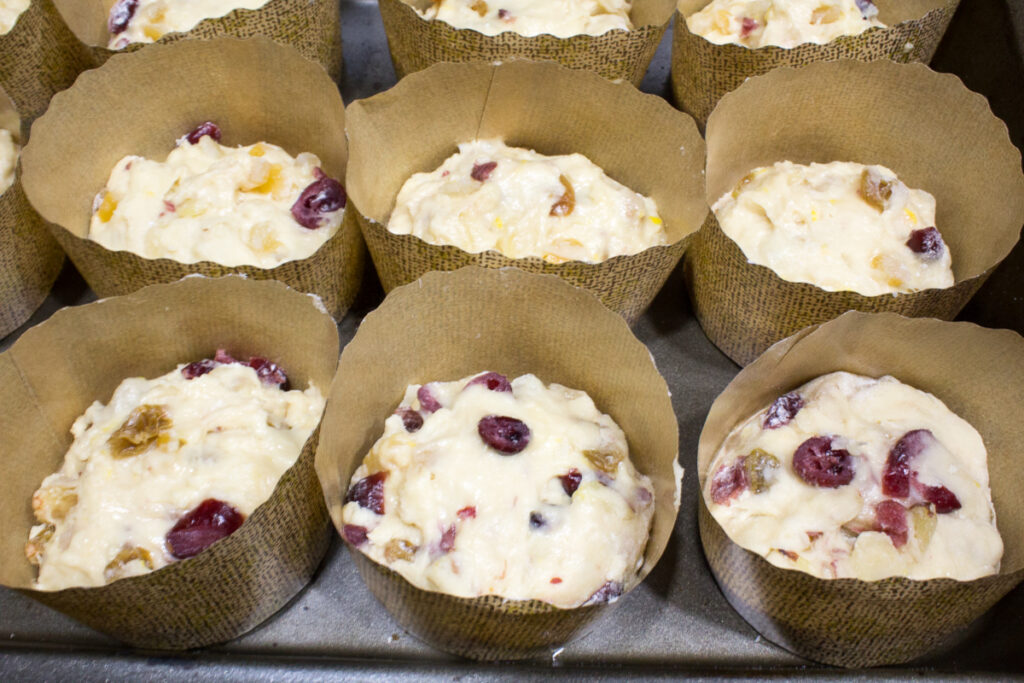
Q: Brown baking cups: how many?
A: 11